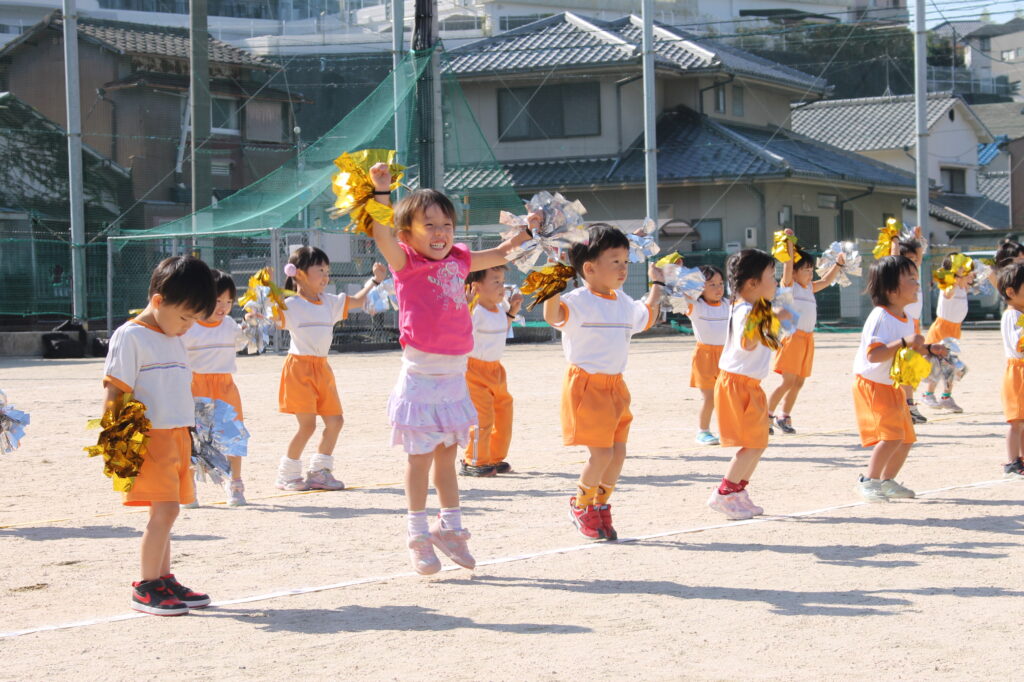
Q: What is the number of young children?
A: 14